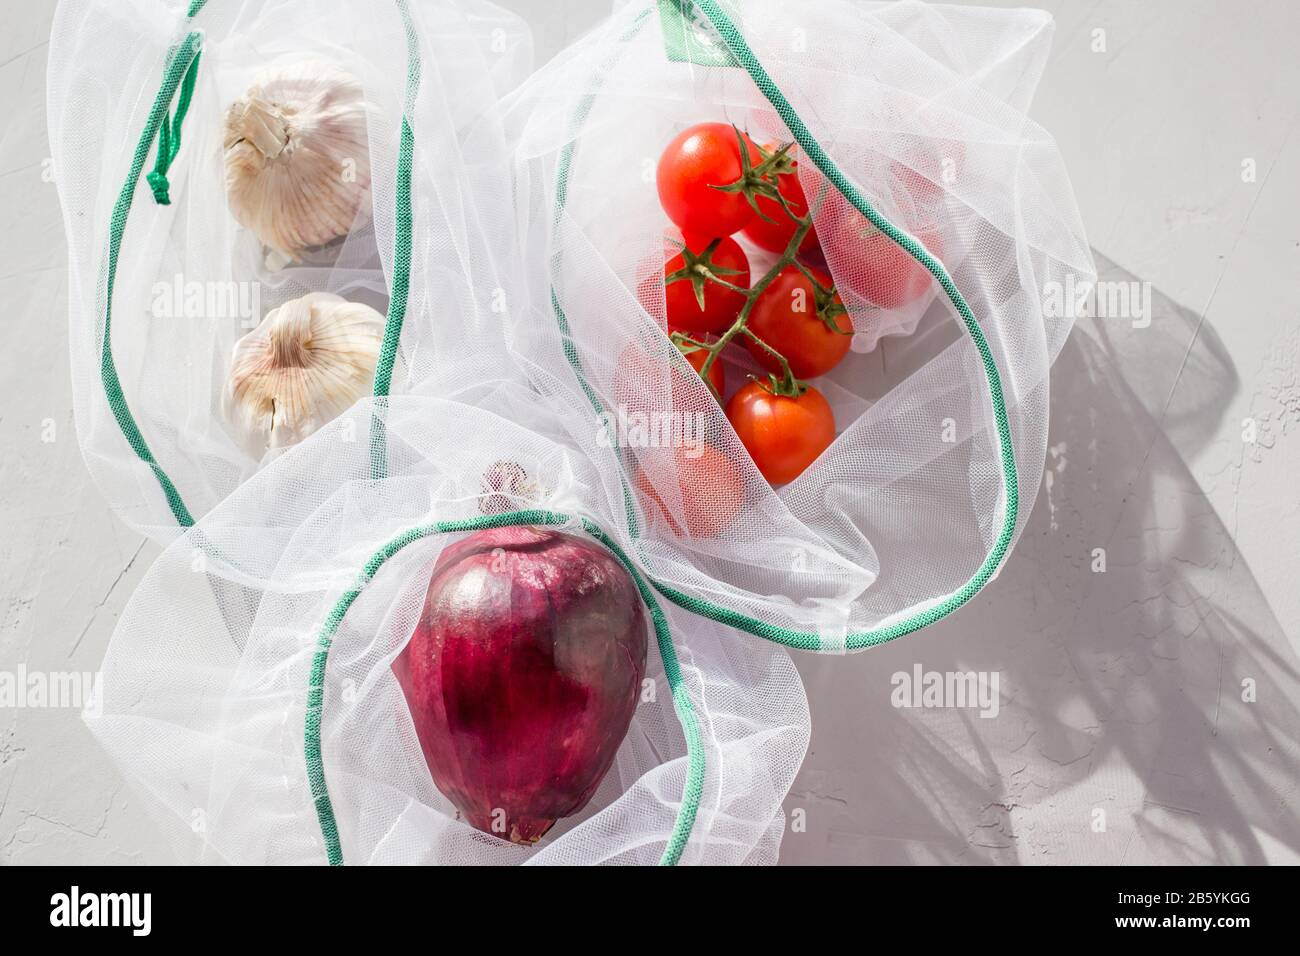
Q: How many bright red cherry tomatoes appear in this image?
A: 6